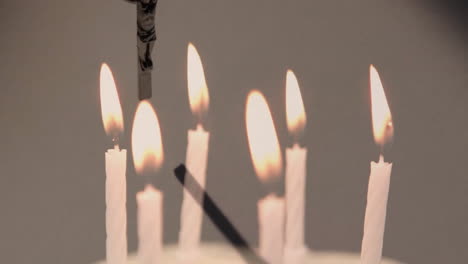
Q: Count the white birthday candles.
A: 6